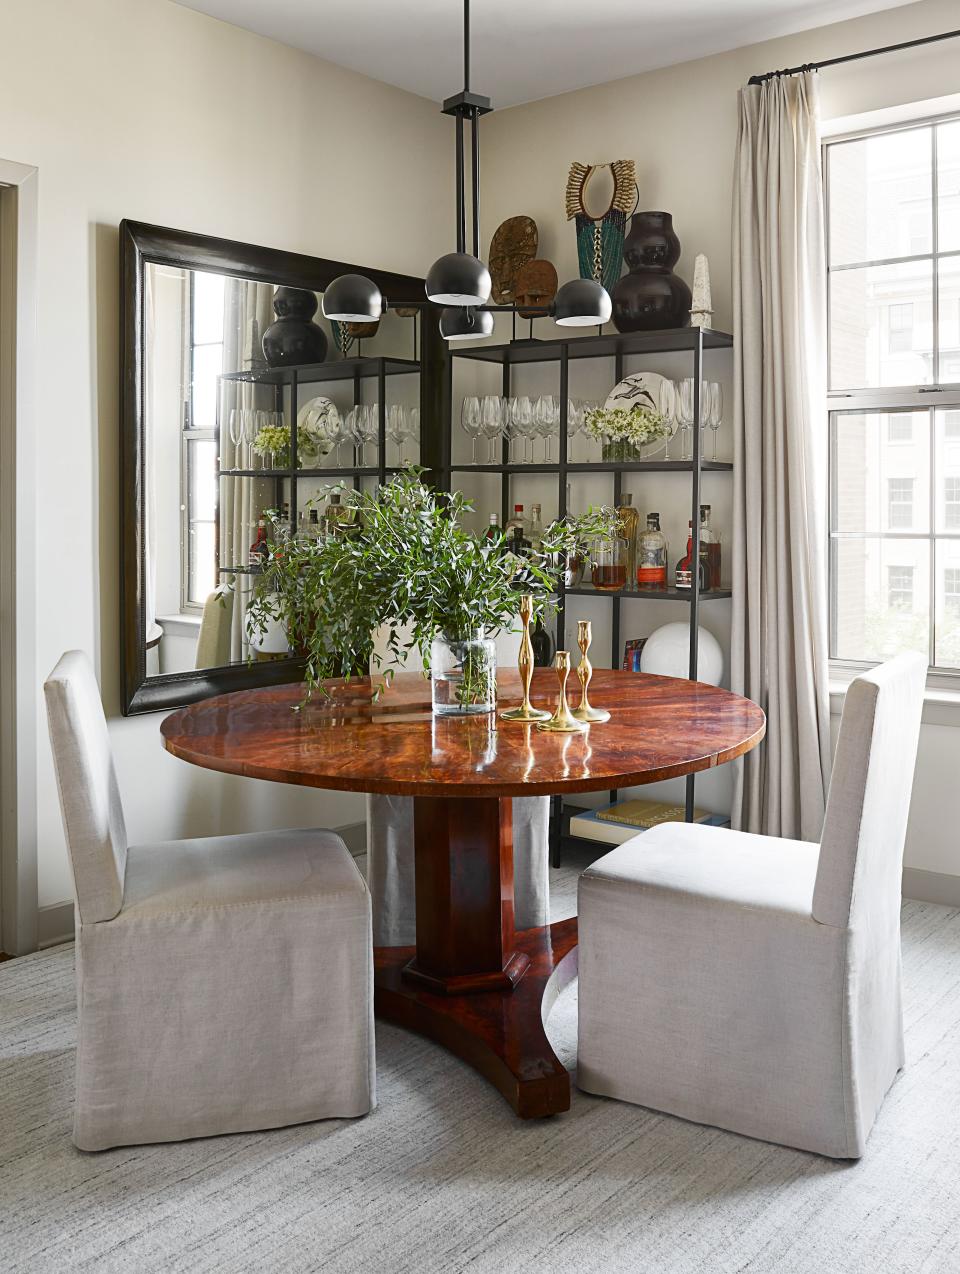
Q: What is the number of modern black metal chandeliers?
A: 1